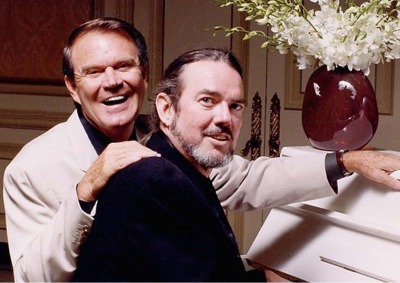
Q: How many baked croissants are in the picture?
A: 0